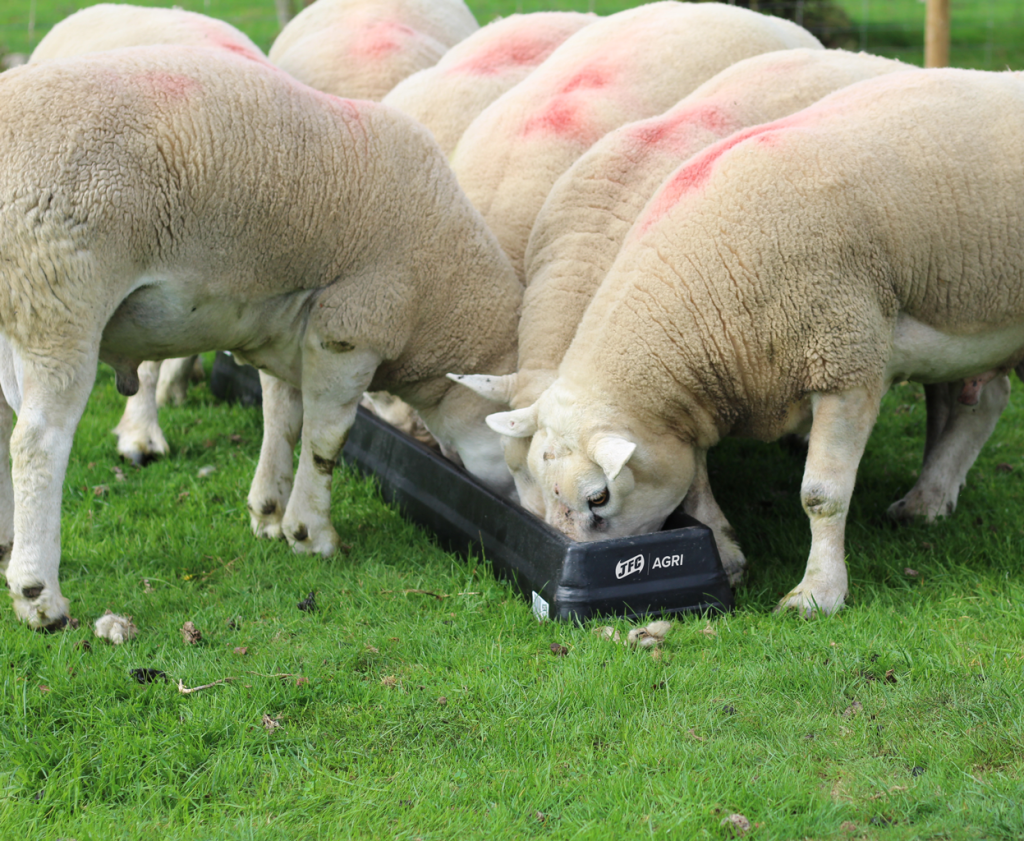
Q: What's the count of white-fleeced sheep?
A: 7